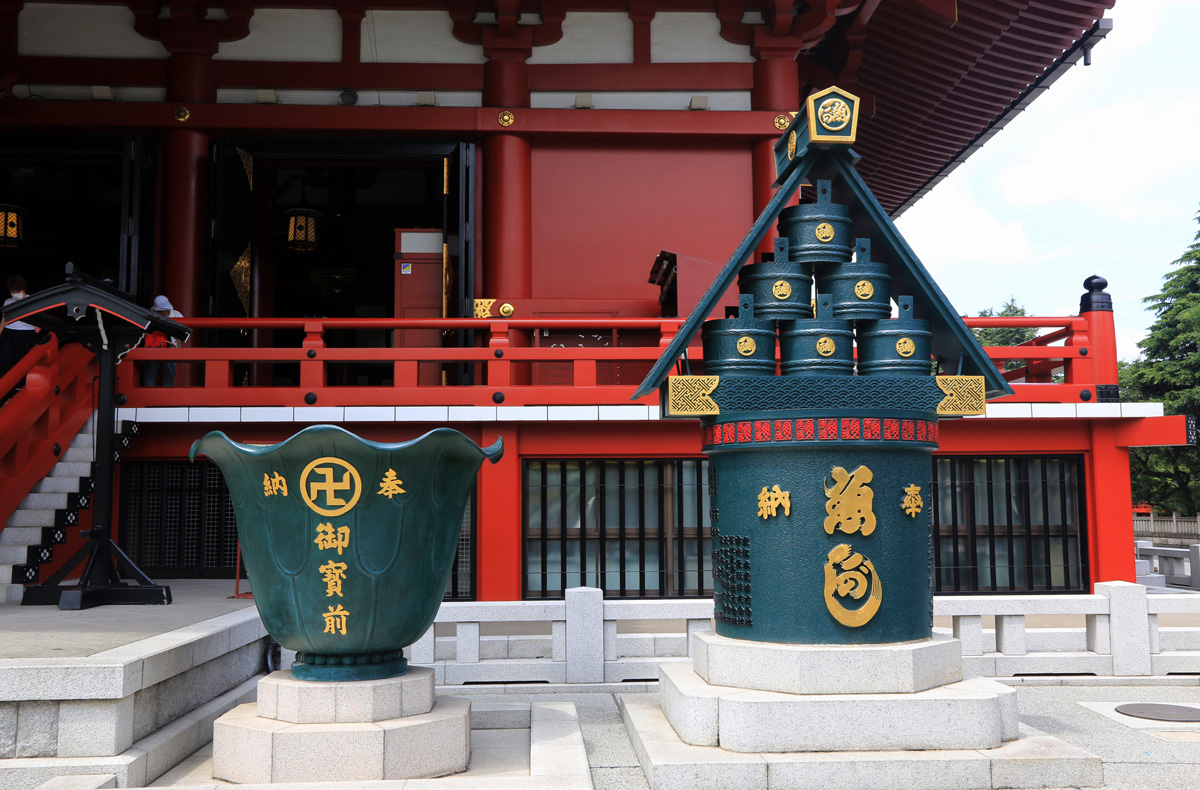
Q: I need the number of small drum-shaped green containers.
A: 6